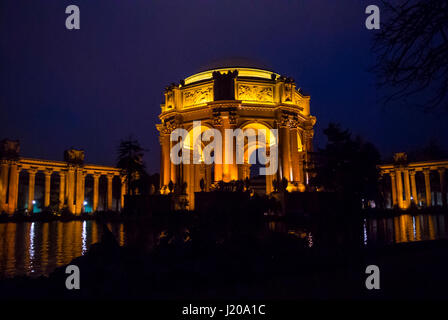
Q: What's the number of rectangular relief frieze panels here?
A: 2